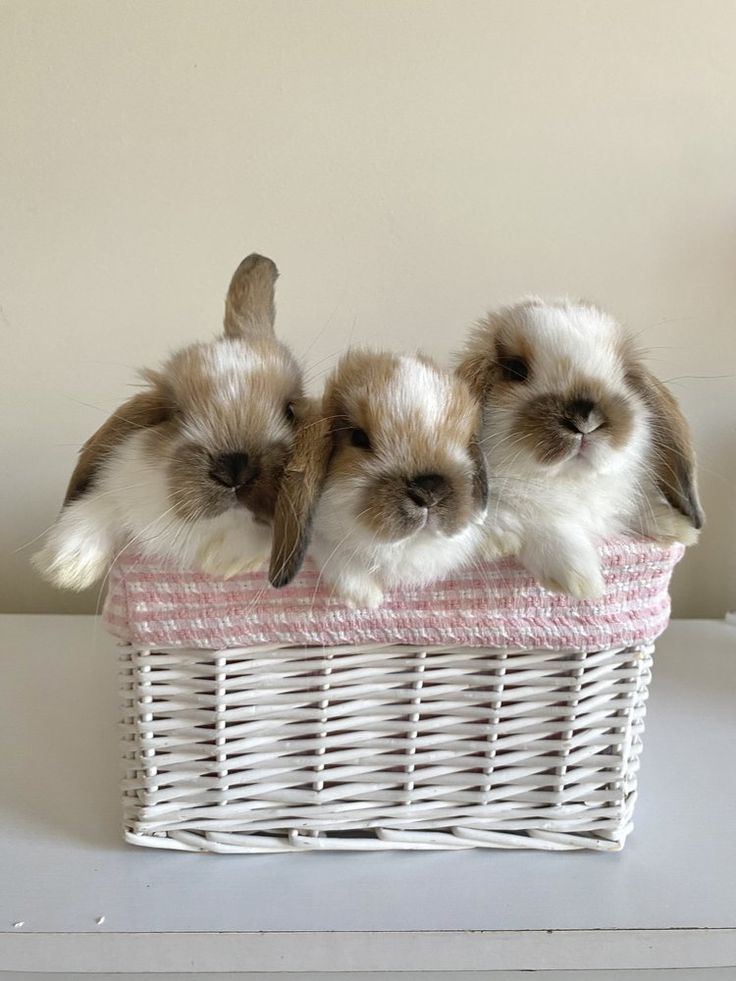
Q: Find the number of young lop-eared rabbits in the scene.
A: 3